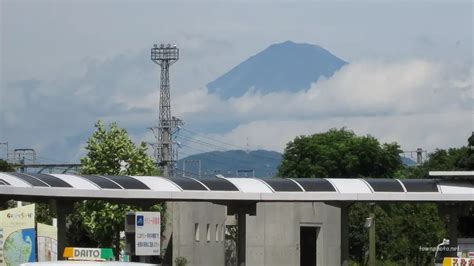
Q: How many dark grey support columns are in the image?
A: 4